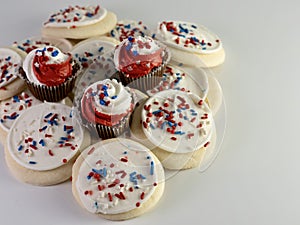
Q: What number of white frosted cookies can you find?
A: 11